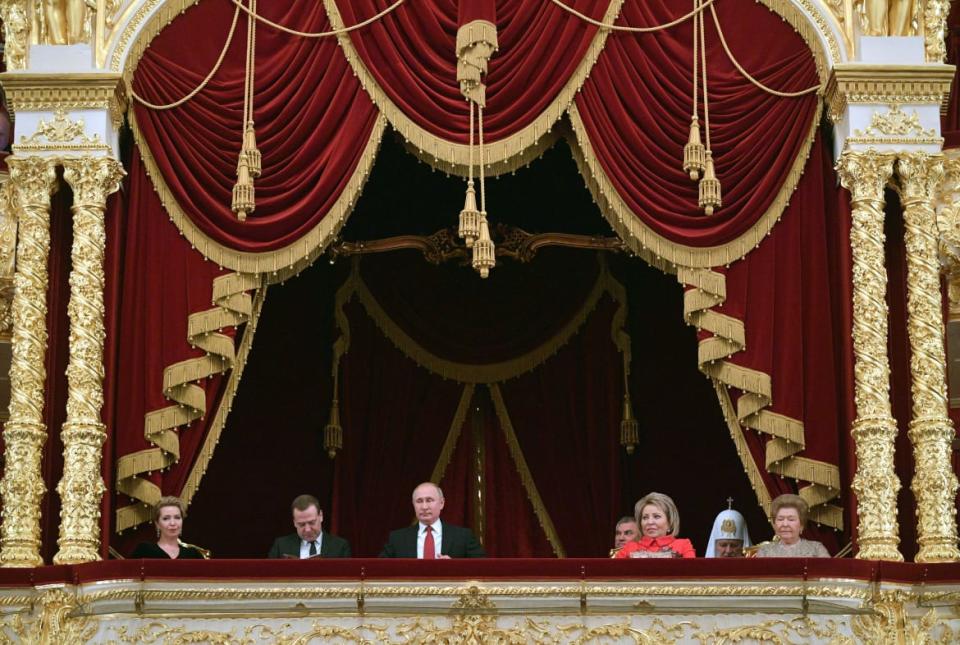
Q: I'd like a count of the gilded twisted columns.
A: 4